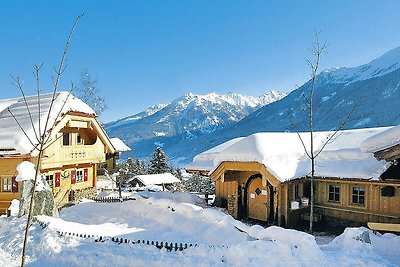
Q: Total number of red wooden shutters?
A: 4